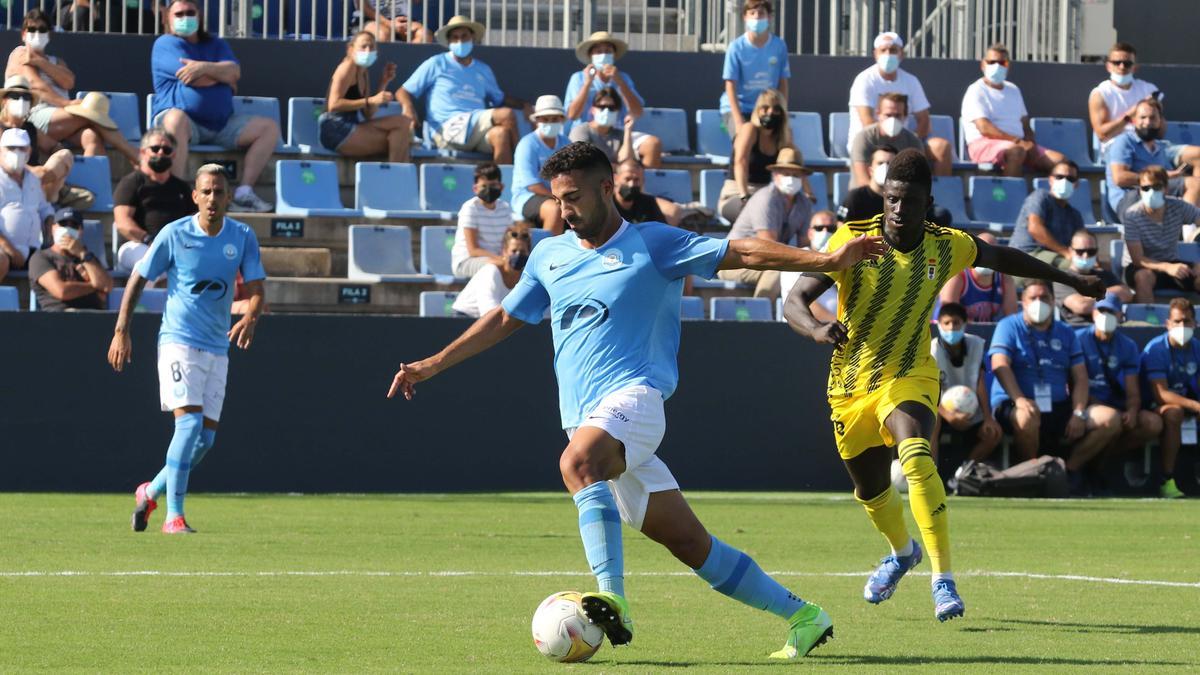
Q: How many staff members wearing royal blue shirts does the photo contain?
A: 3